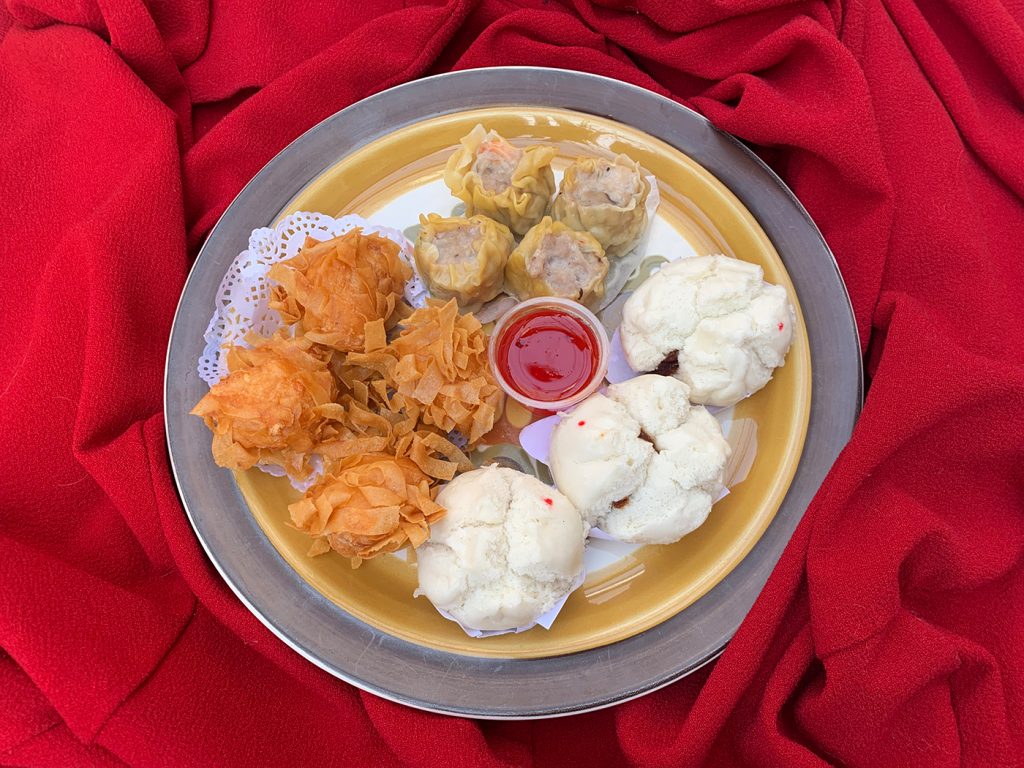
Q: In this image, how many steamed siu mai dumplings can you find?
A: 4